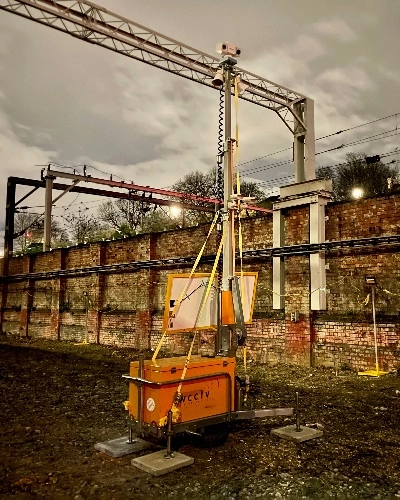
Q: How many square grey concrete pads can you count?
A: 3